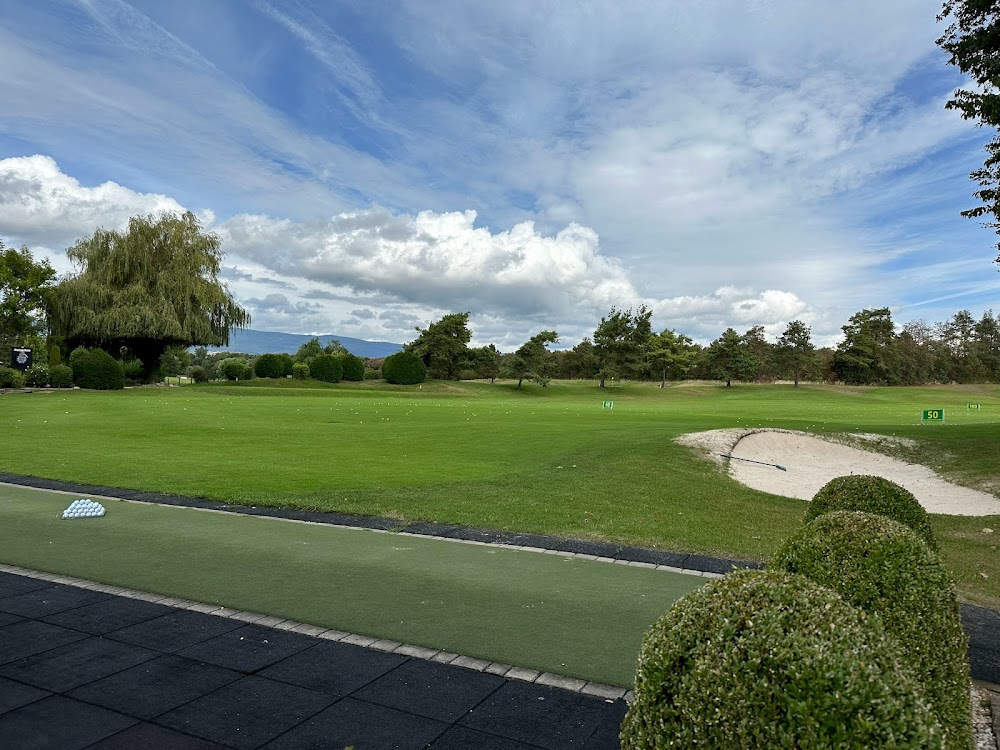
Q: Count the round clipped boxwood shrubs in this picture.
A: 3